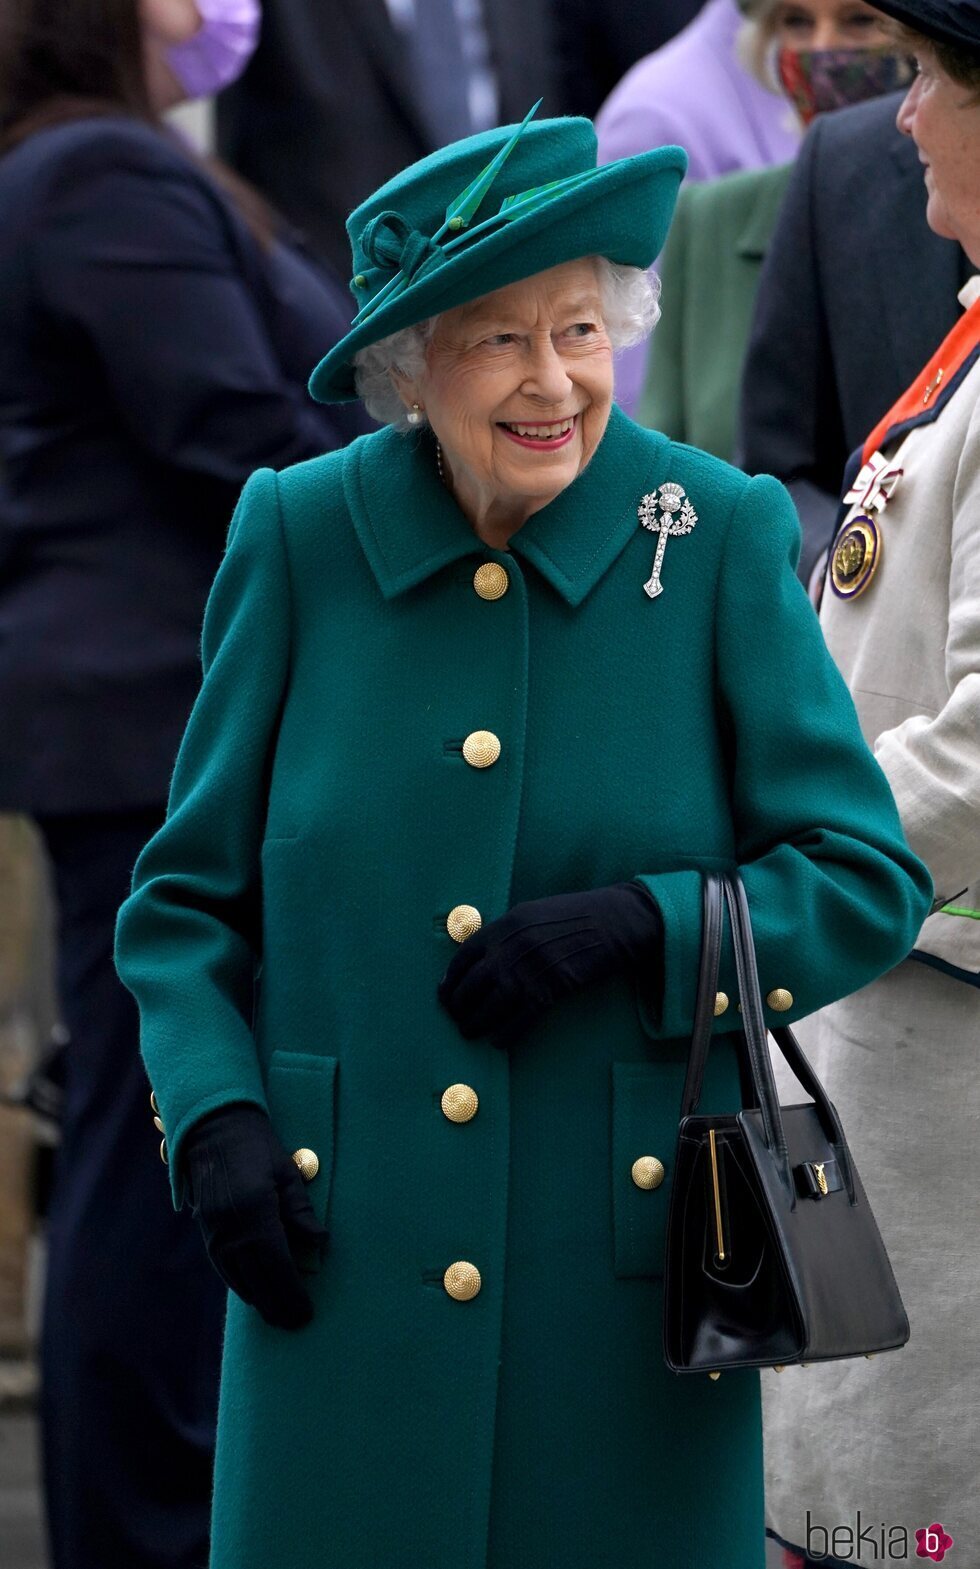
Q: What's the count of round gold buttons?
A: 13